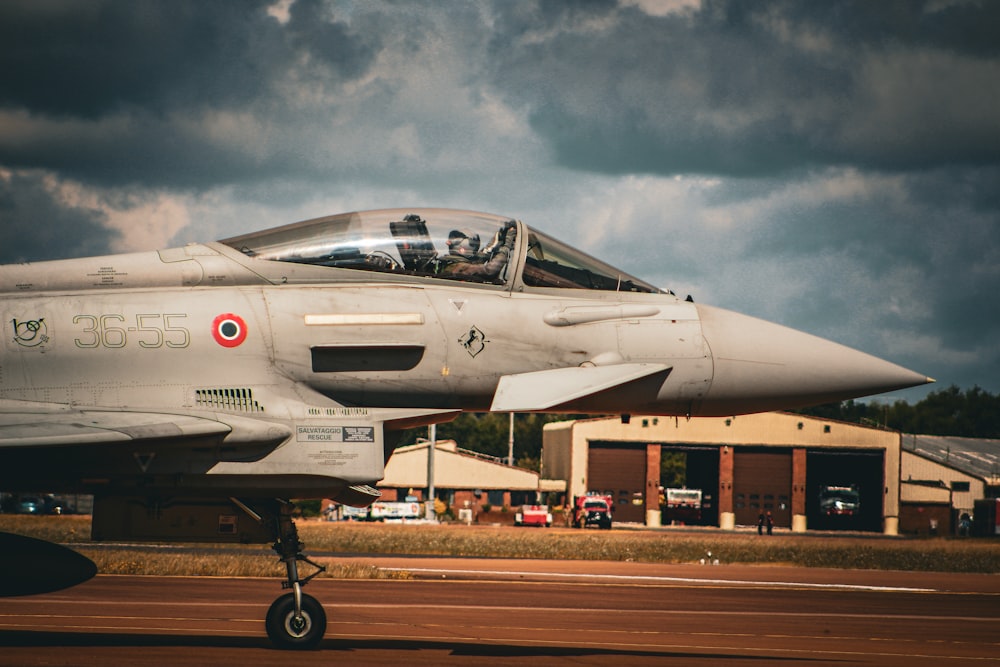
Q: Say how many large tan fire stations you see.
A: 1